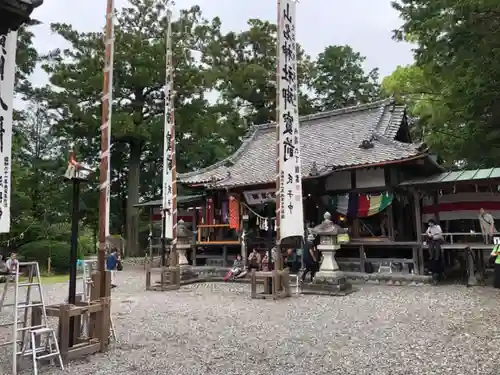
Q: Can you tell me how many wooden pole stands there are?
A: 3